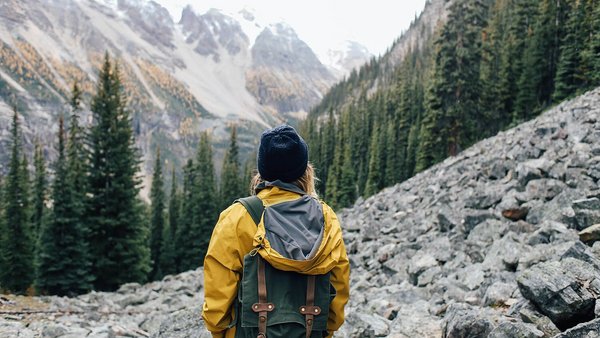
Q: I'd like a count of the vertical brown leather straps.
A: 2